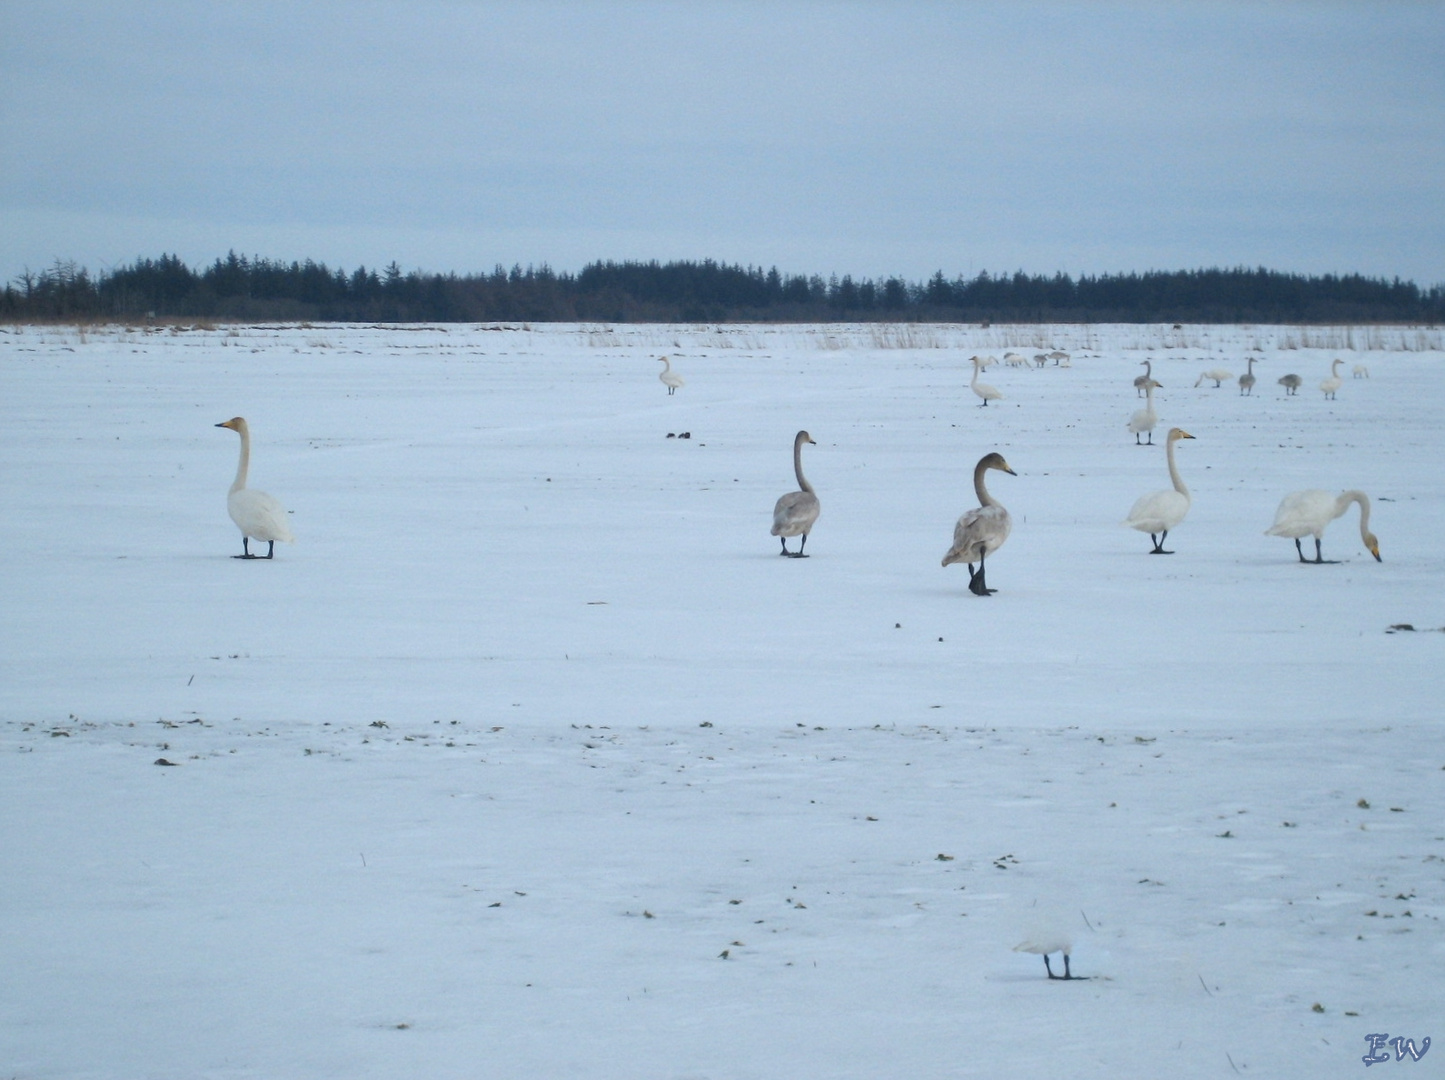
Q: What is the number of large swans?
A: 5